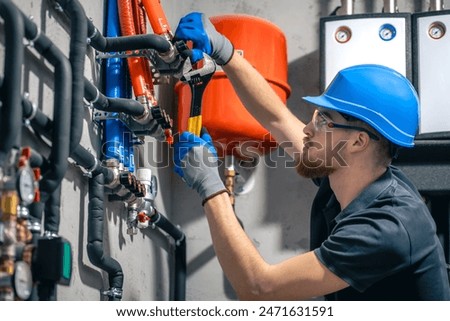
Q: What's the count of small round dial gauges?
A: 5